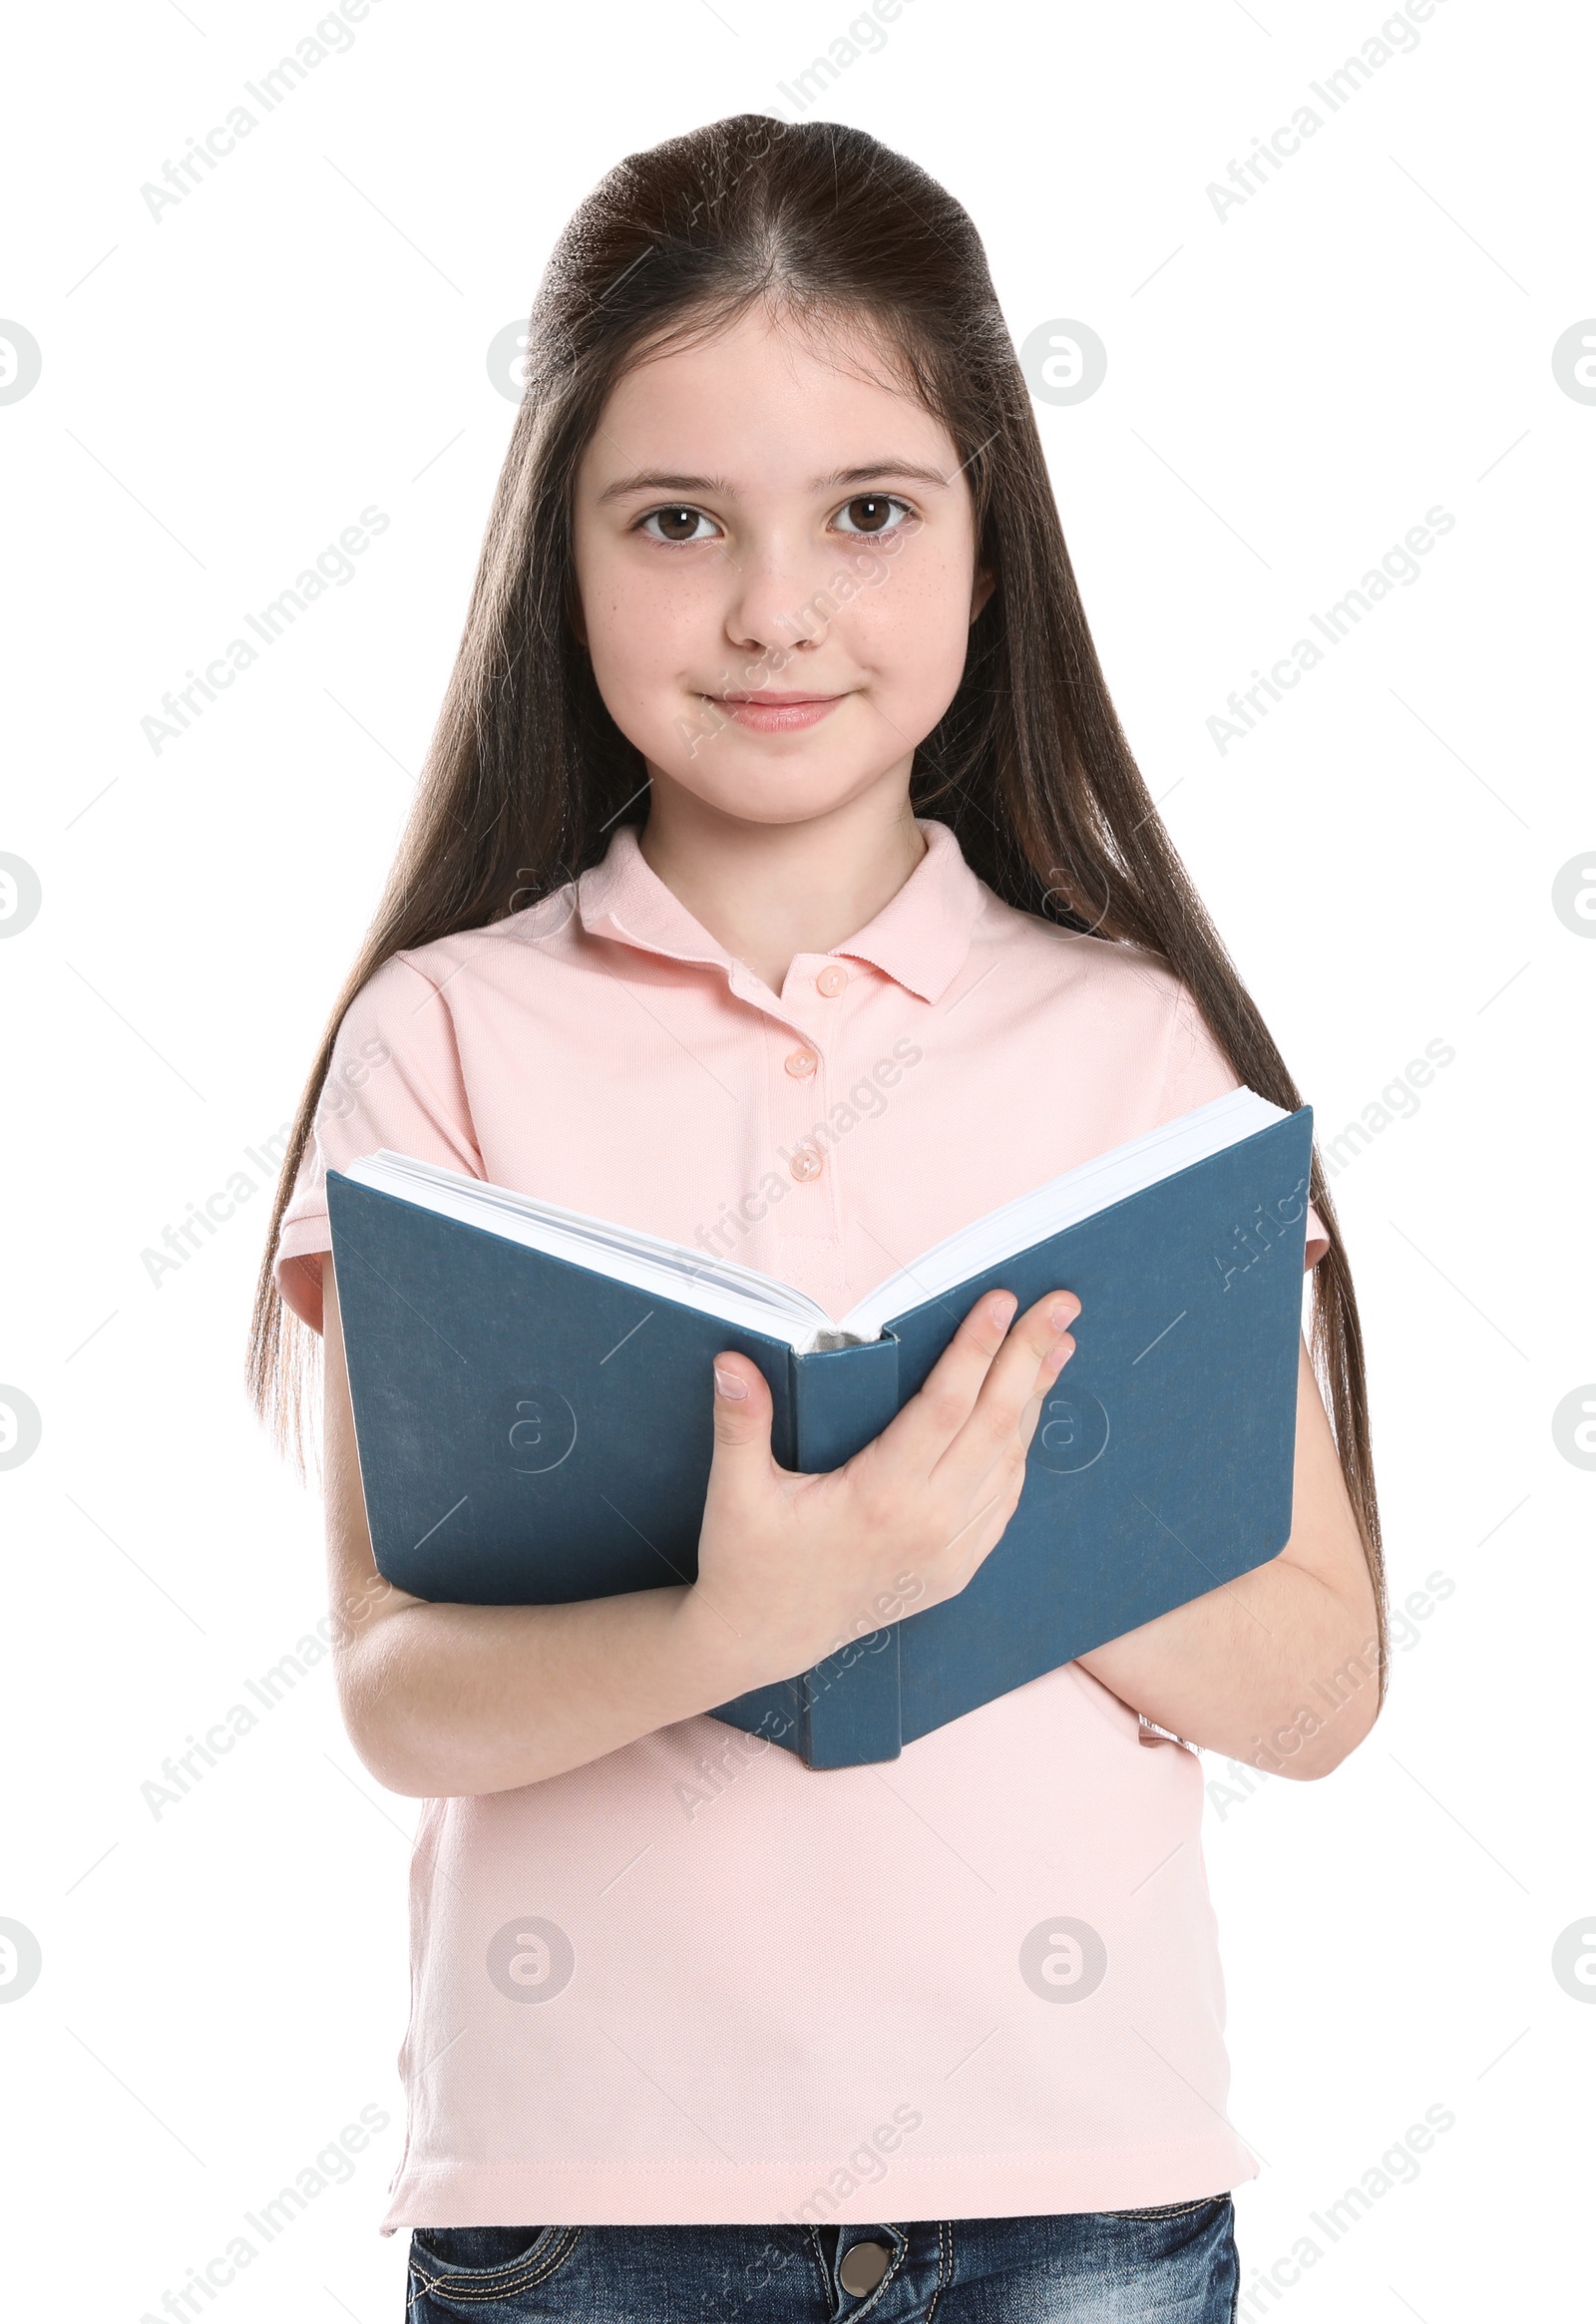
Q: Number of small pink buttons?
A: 3